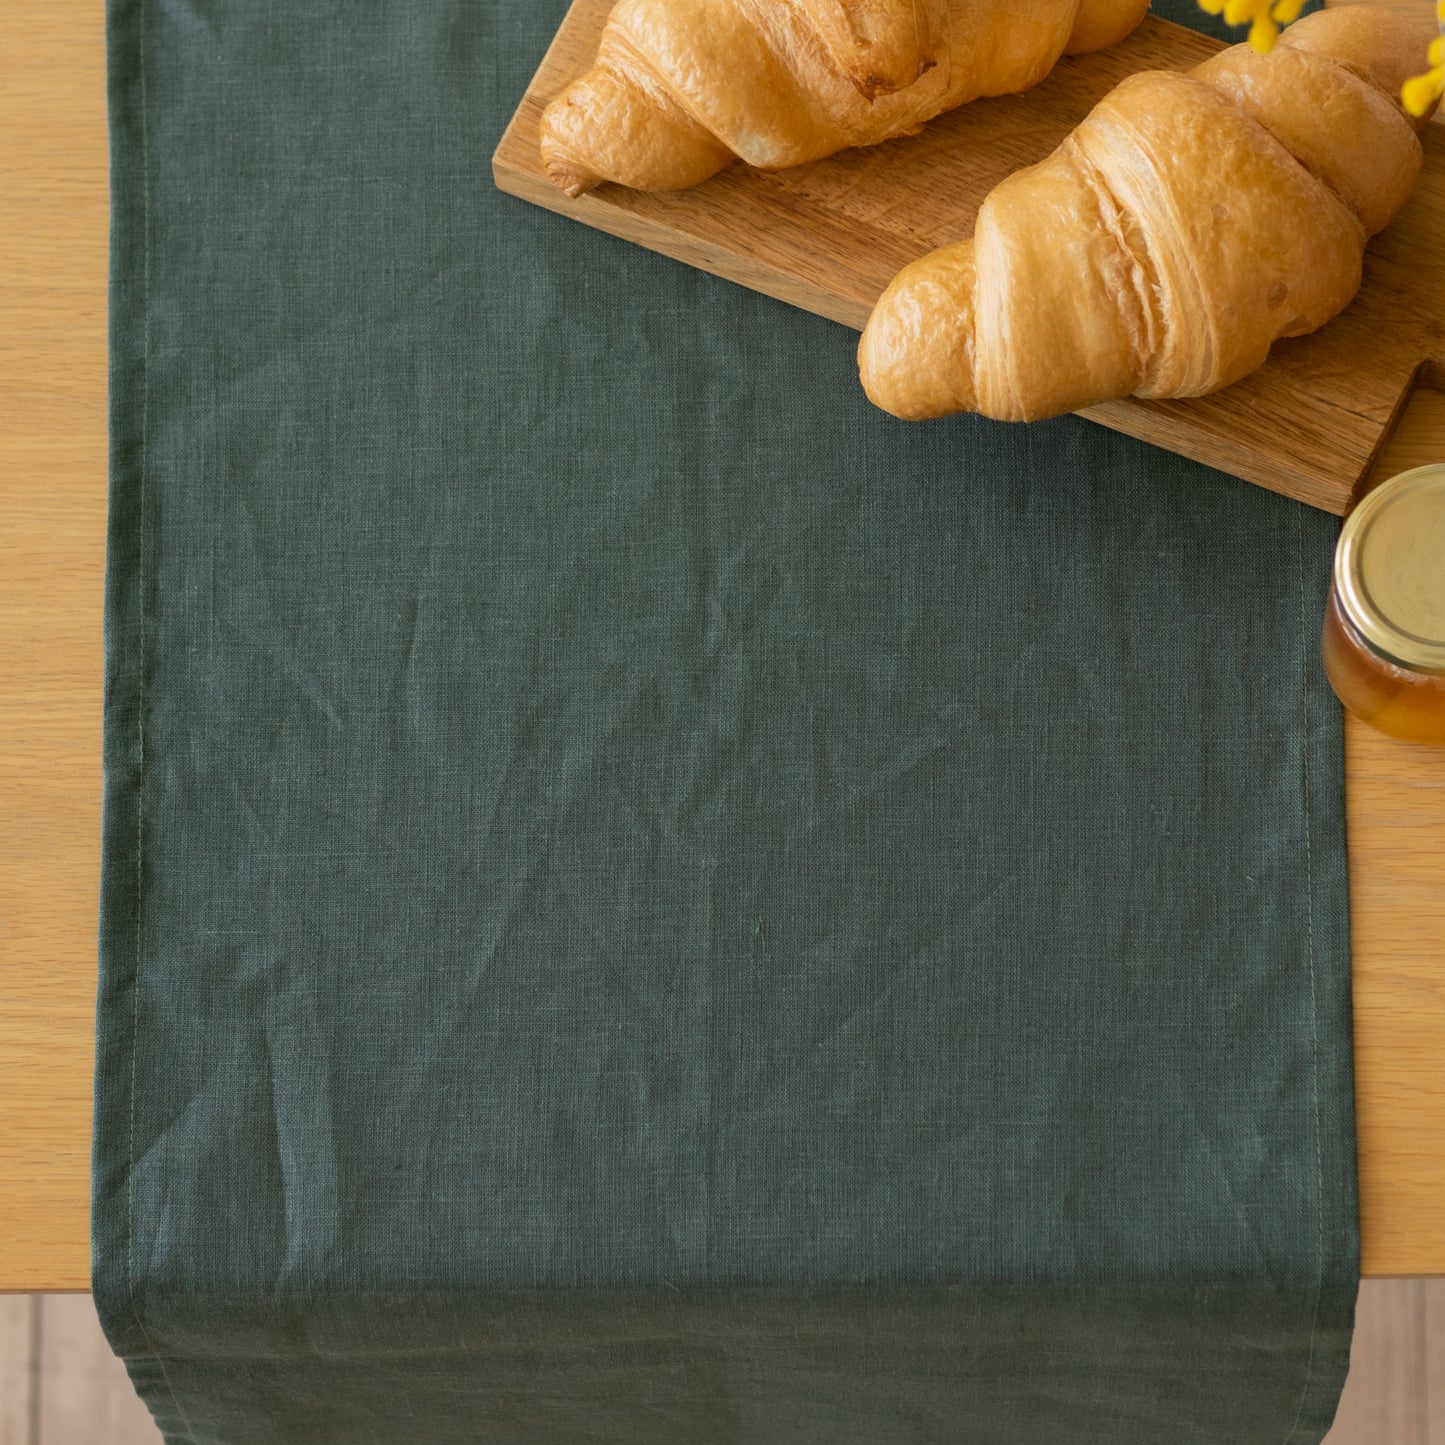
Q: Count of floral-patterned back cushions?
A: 0